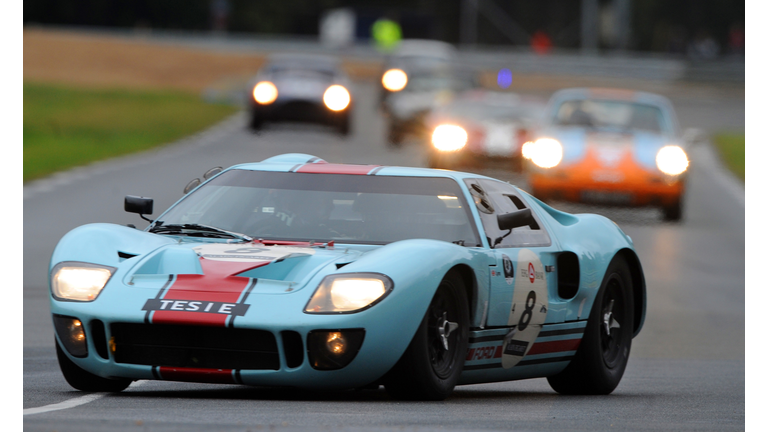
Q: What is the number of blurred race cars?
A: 4